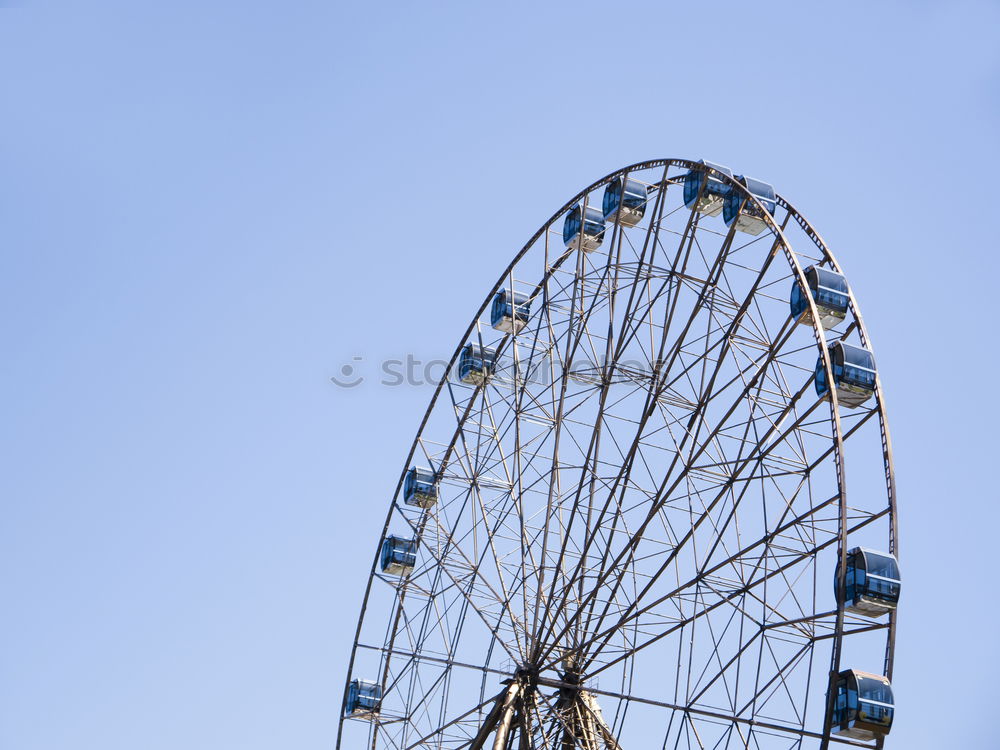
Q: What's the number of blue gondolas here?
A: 13